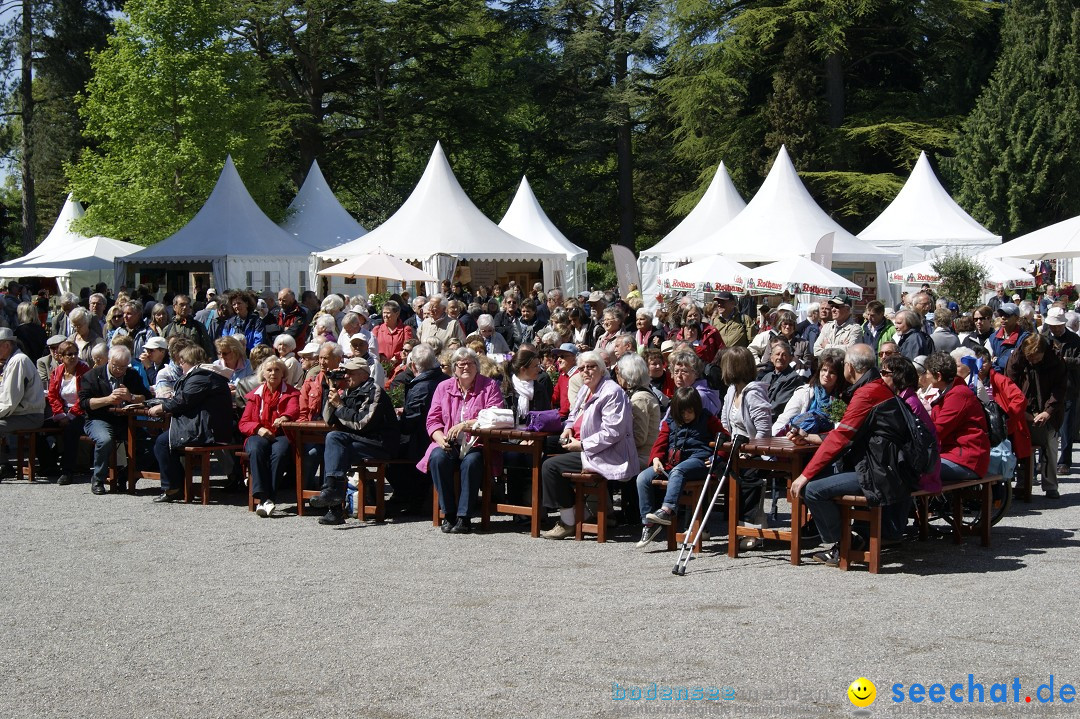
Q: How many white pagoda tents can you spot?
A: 8